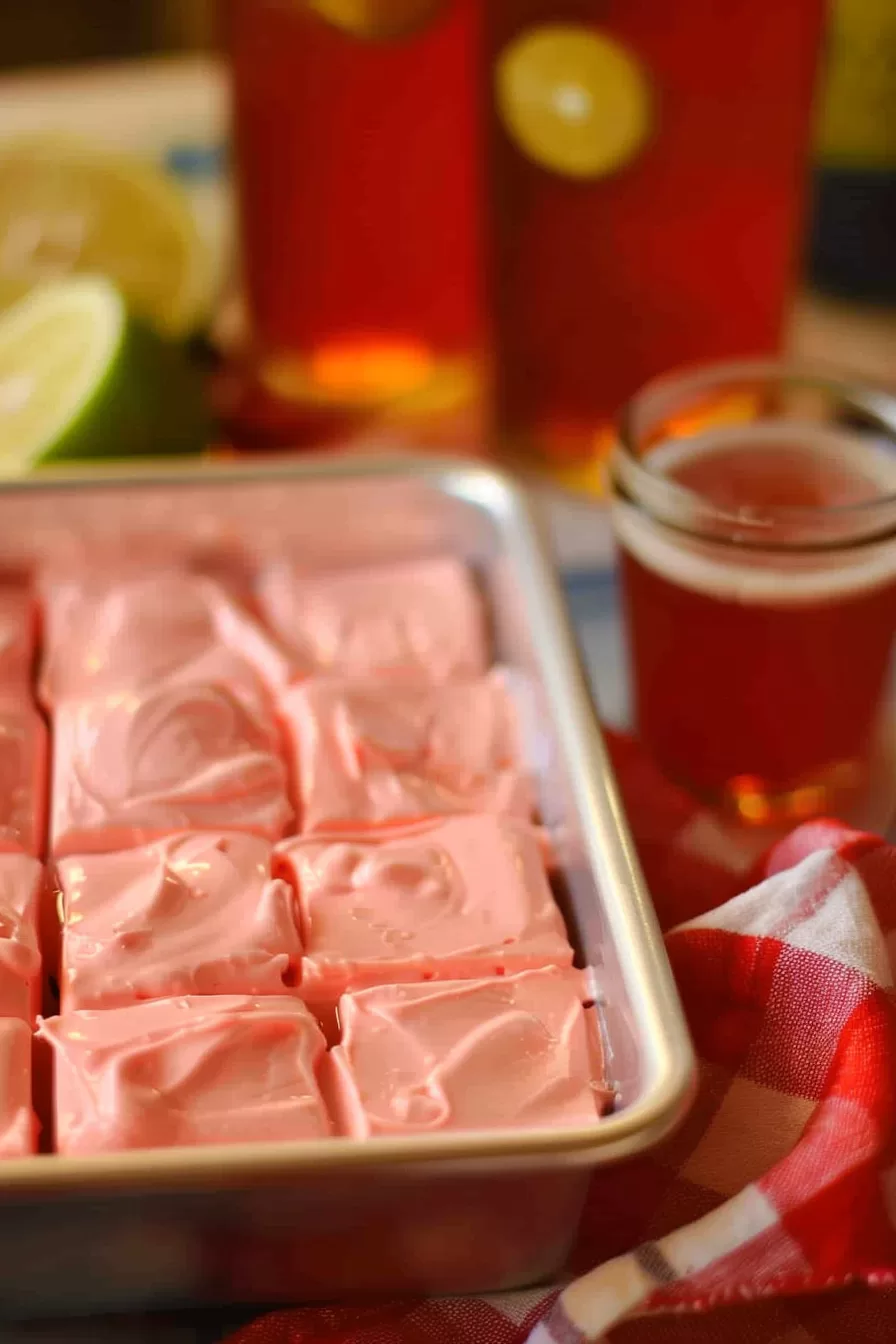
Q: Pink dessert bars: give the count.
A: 12